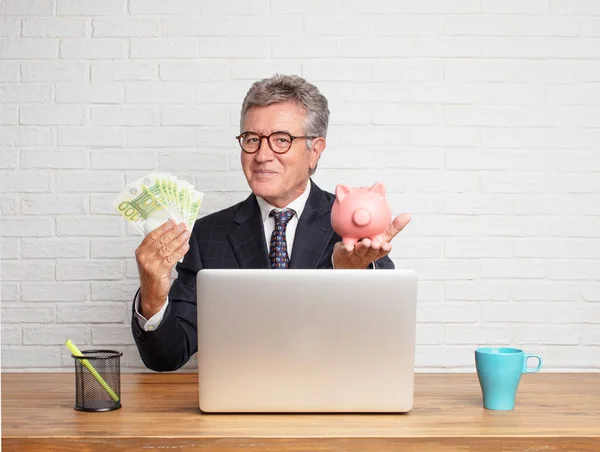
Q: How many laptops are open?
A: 1